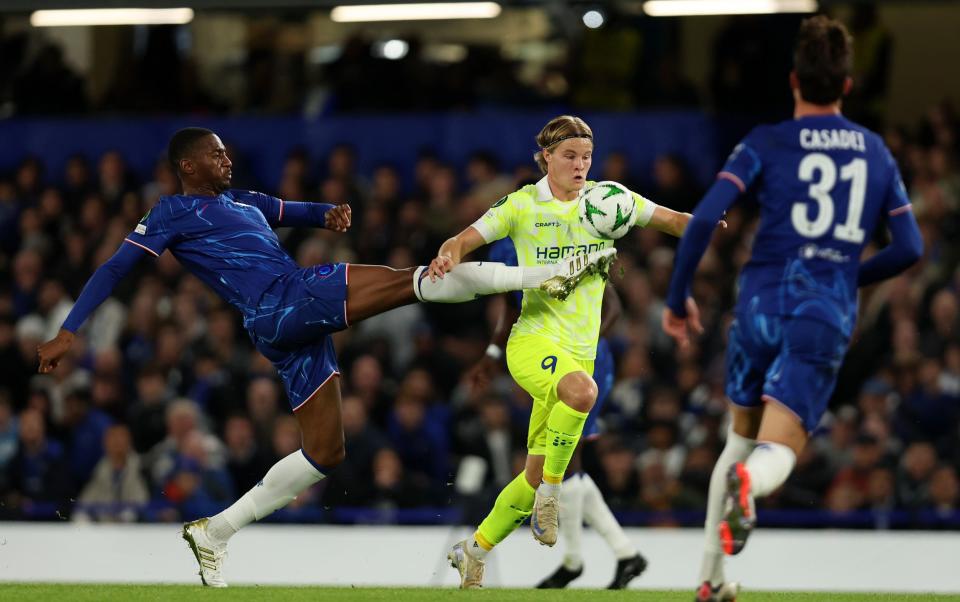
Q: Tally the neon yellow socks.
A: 2